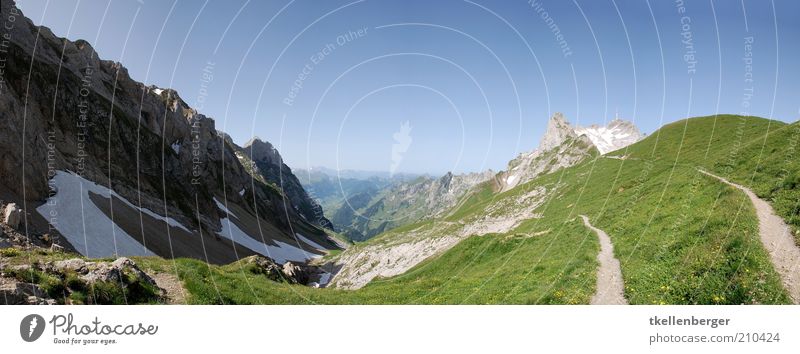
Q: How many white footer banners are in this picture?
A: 1